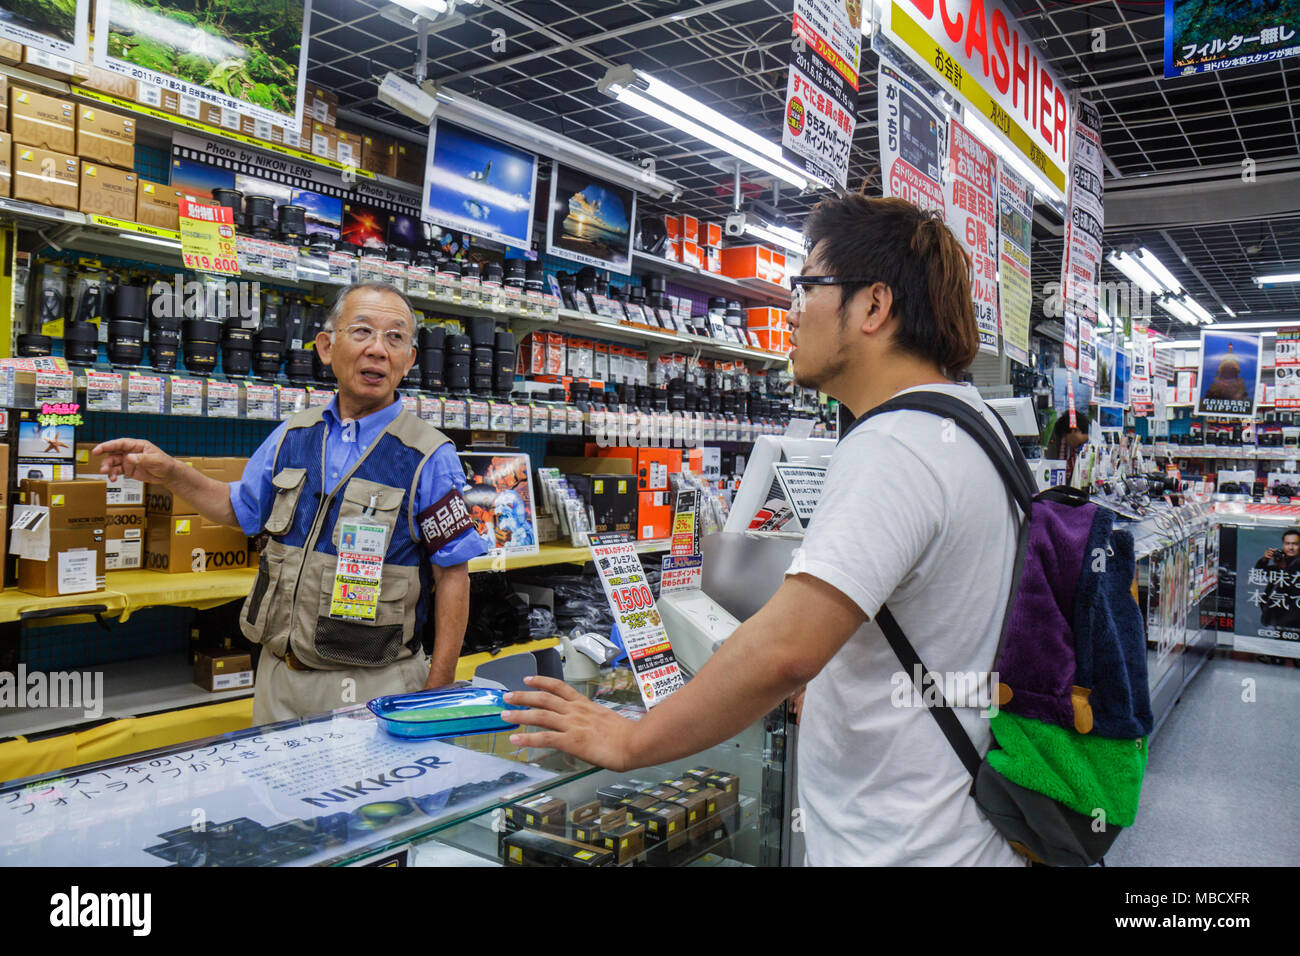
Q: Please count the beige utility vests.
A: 1